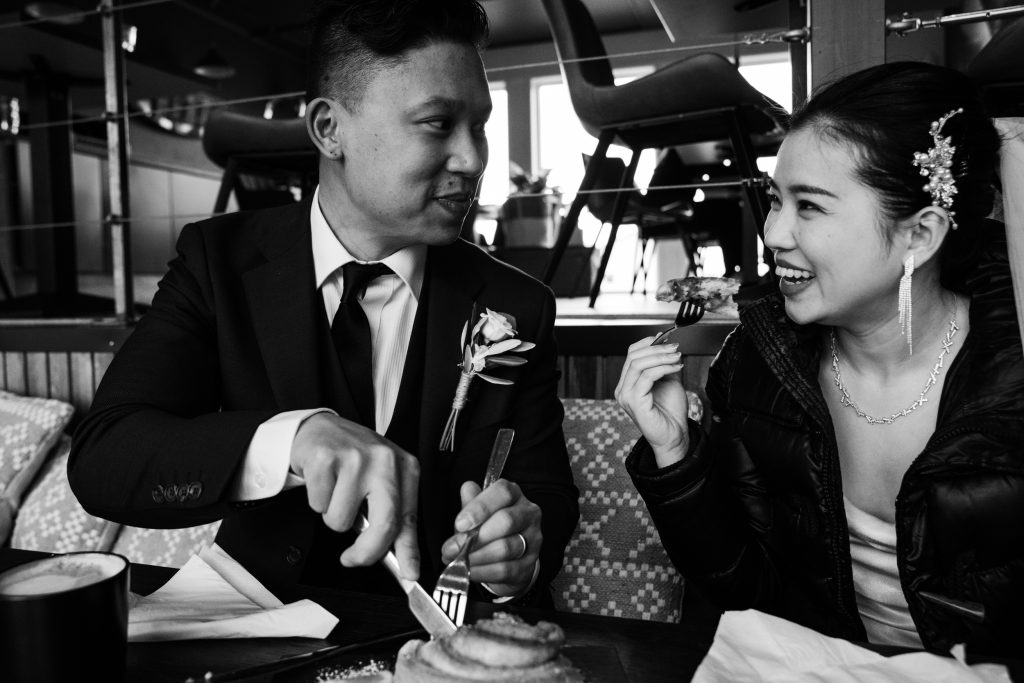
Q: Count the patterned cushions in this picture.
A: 4